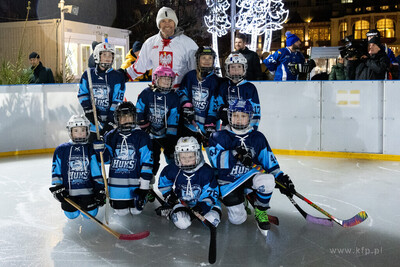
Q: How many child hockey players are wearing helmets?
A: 8